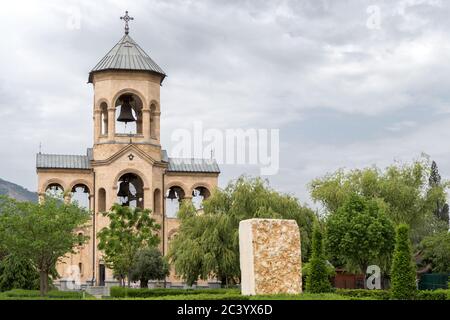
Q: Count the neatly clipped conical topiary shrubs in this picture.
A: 2